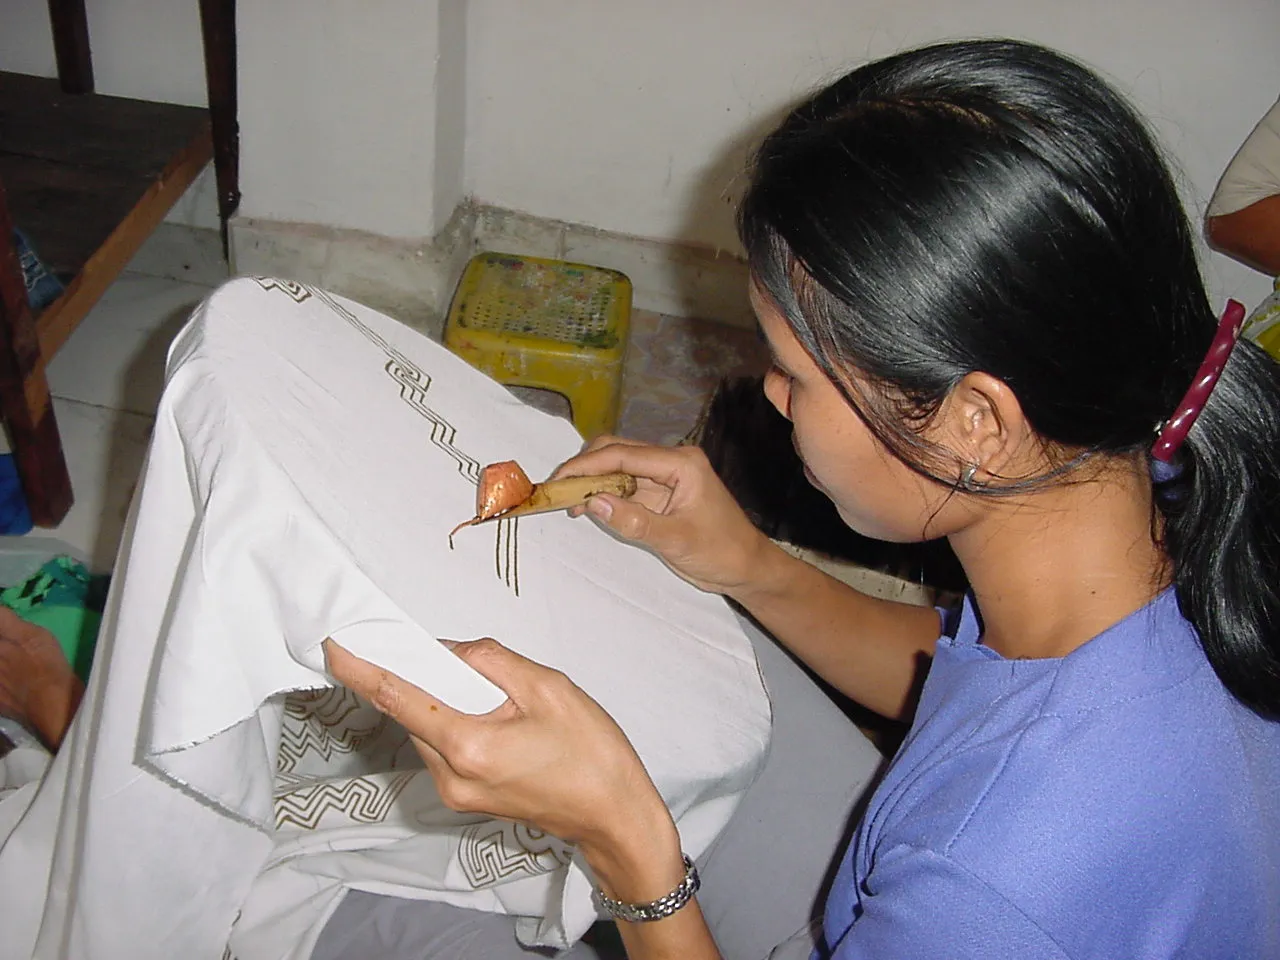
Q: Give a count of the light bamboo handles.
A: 1